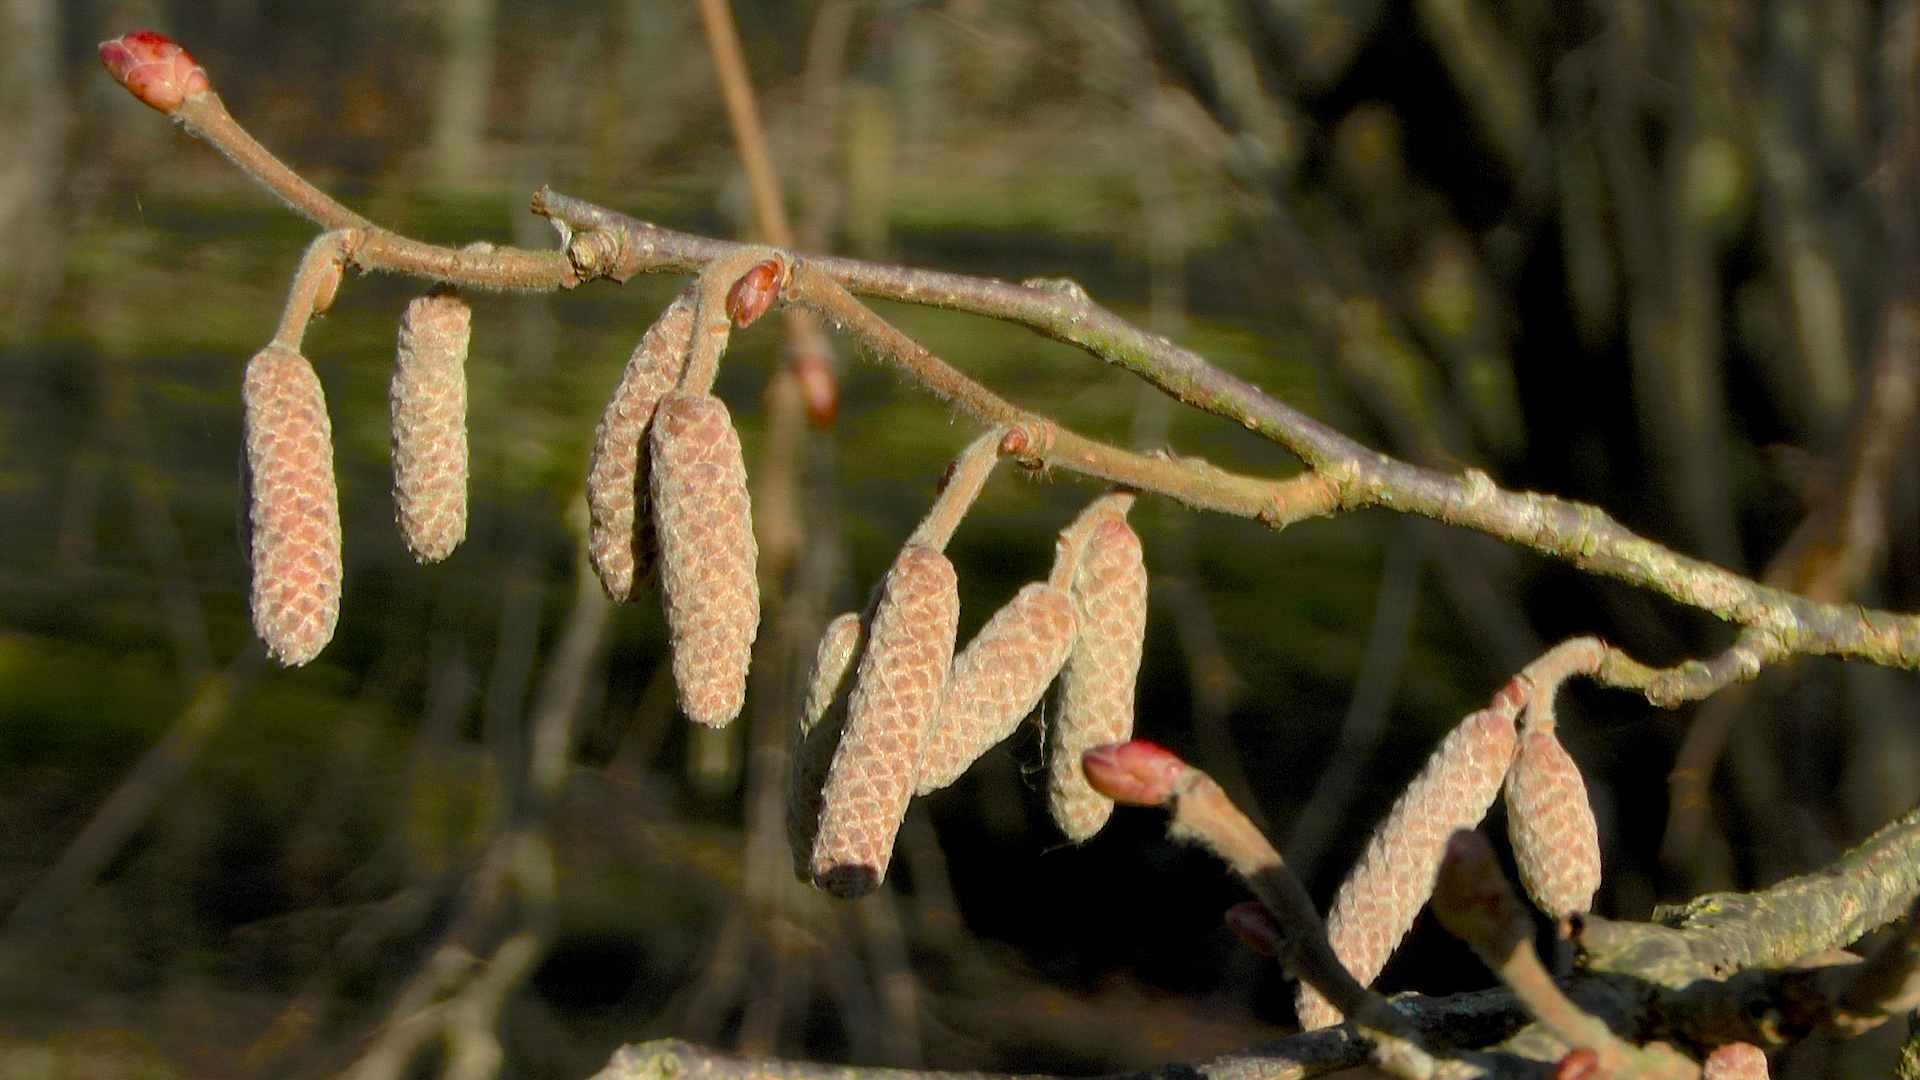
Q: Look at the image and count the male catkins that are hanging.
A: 10